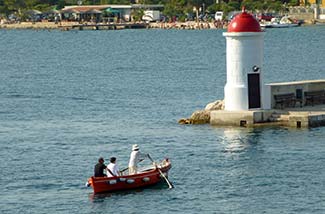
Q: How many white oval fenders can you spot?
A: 4